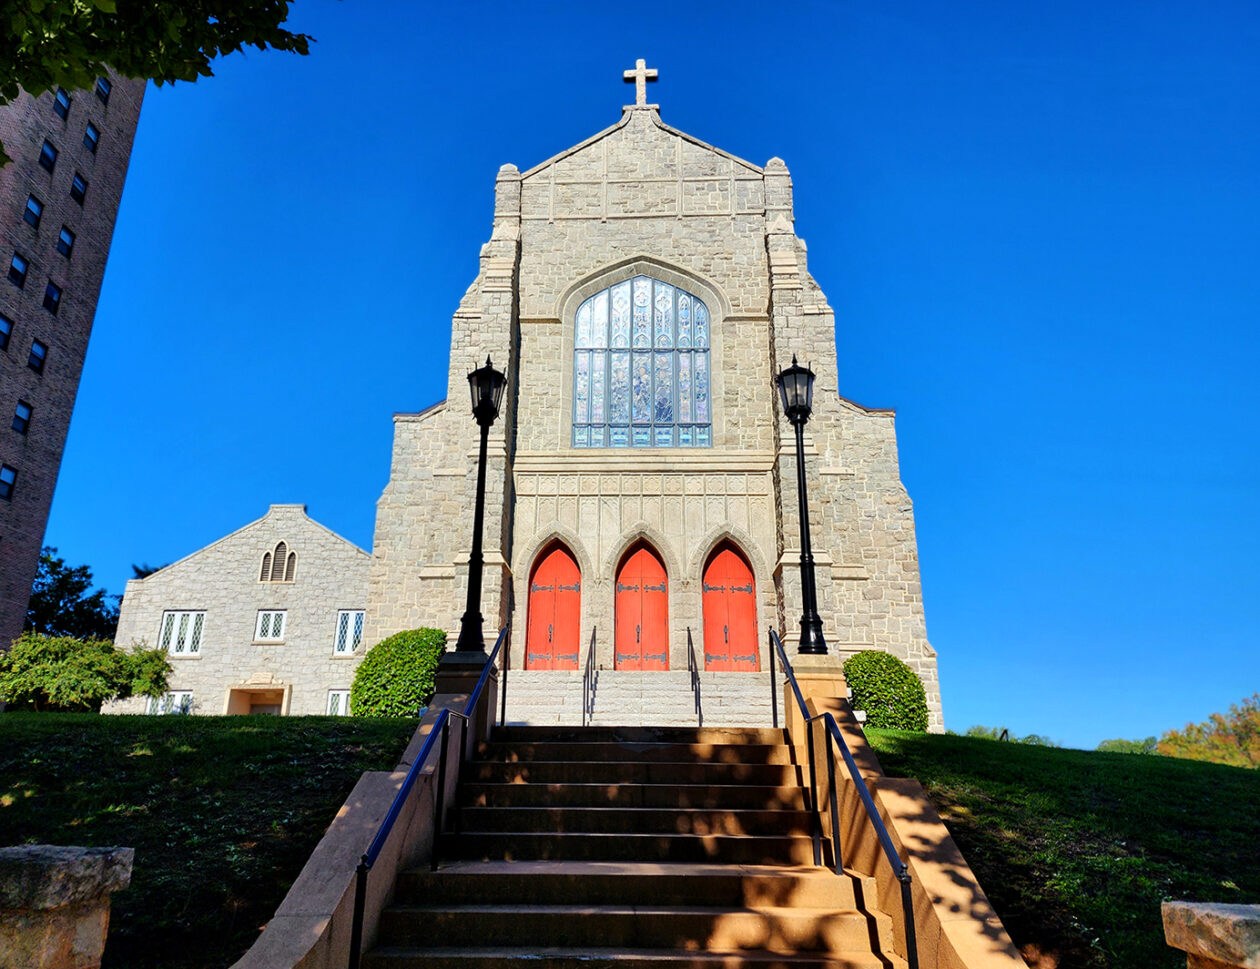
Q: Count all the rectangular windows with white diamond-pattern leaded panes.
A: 5